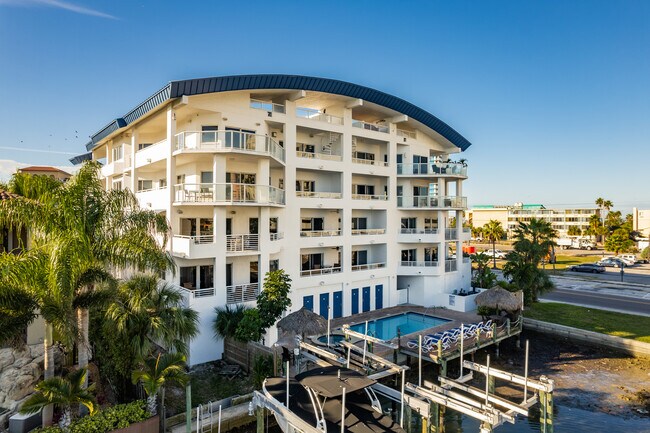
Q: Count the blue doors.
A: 6